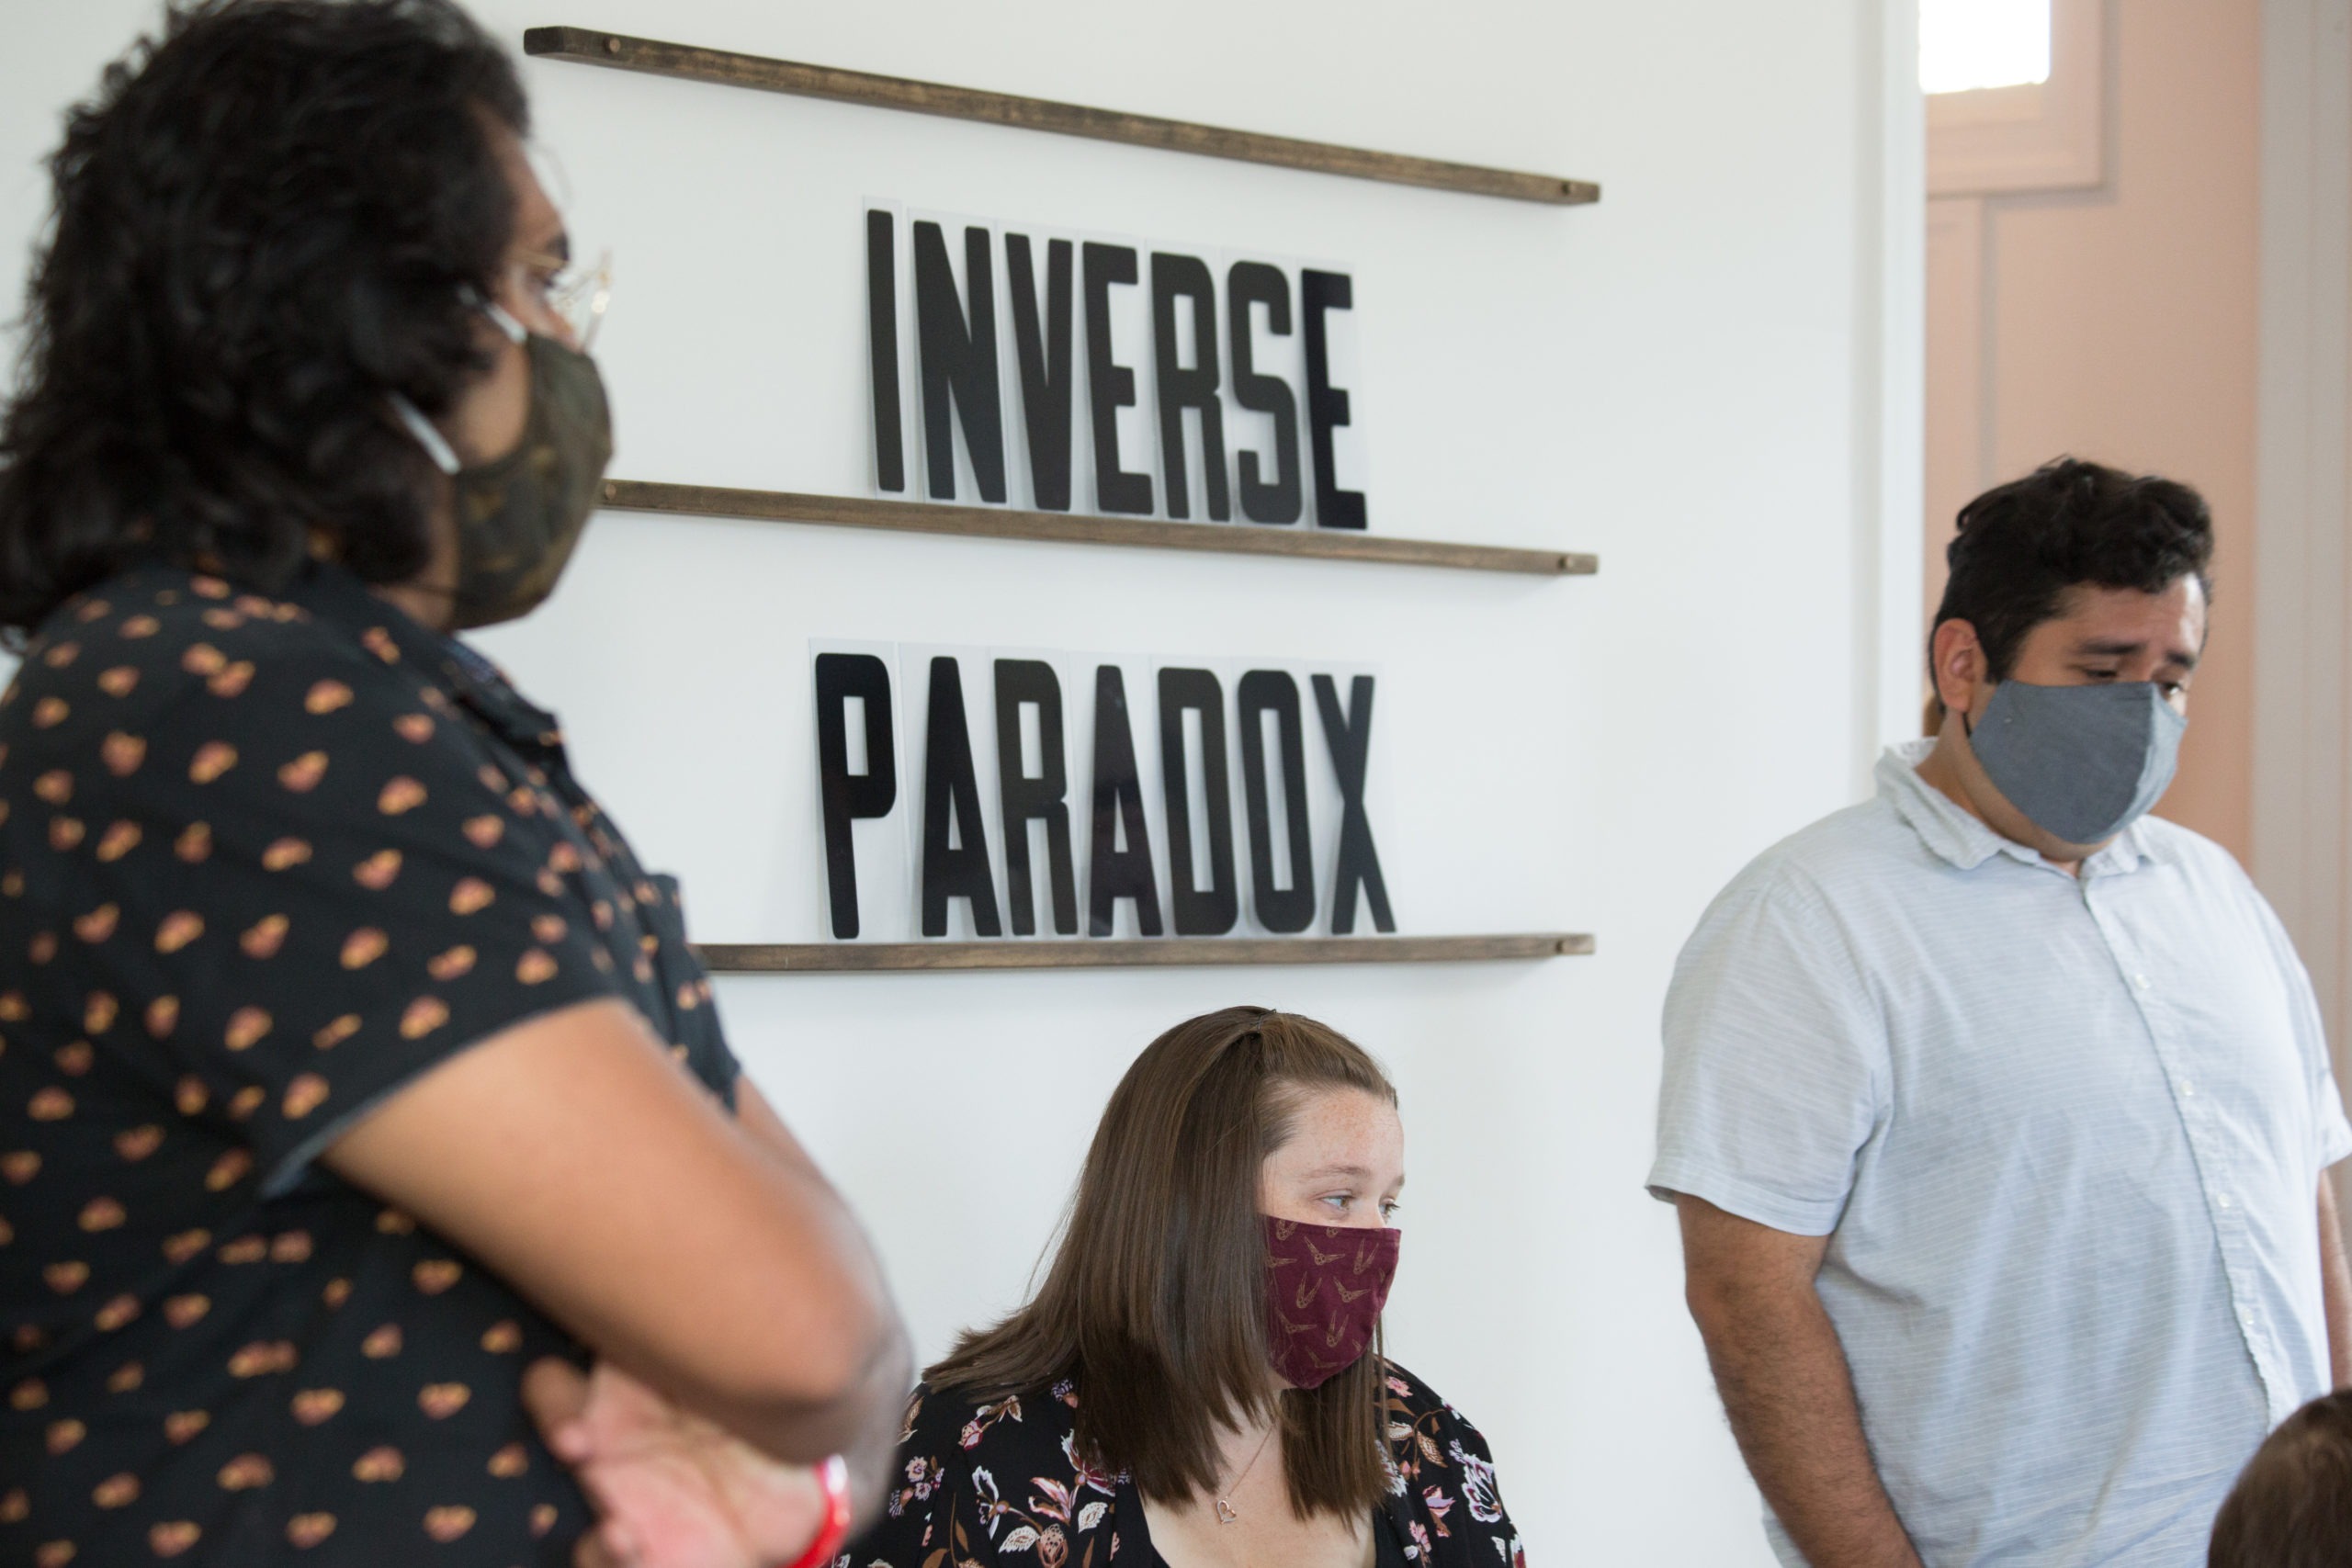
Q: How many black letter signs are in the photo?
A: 14